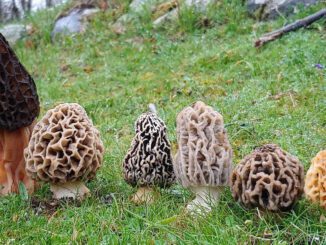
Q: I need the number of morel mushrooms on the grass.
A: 6